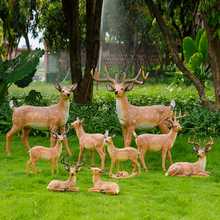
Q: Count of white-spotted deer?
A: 9